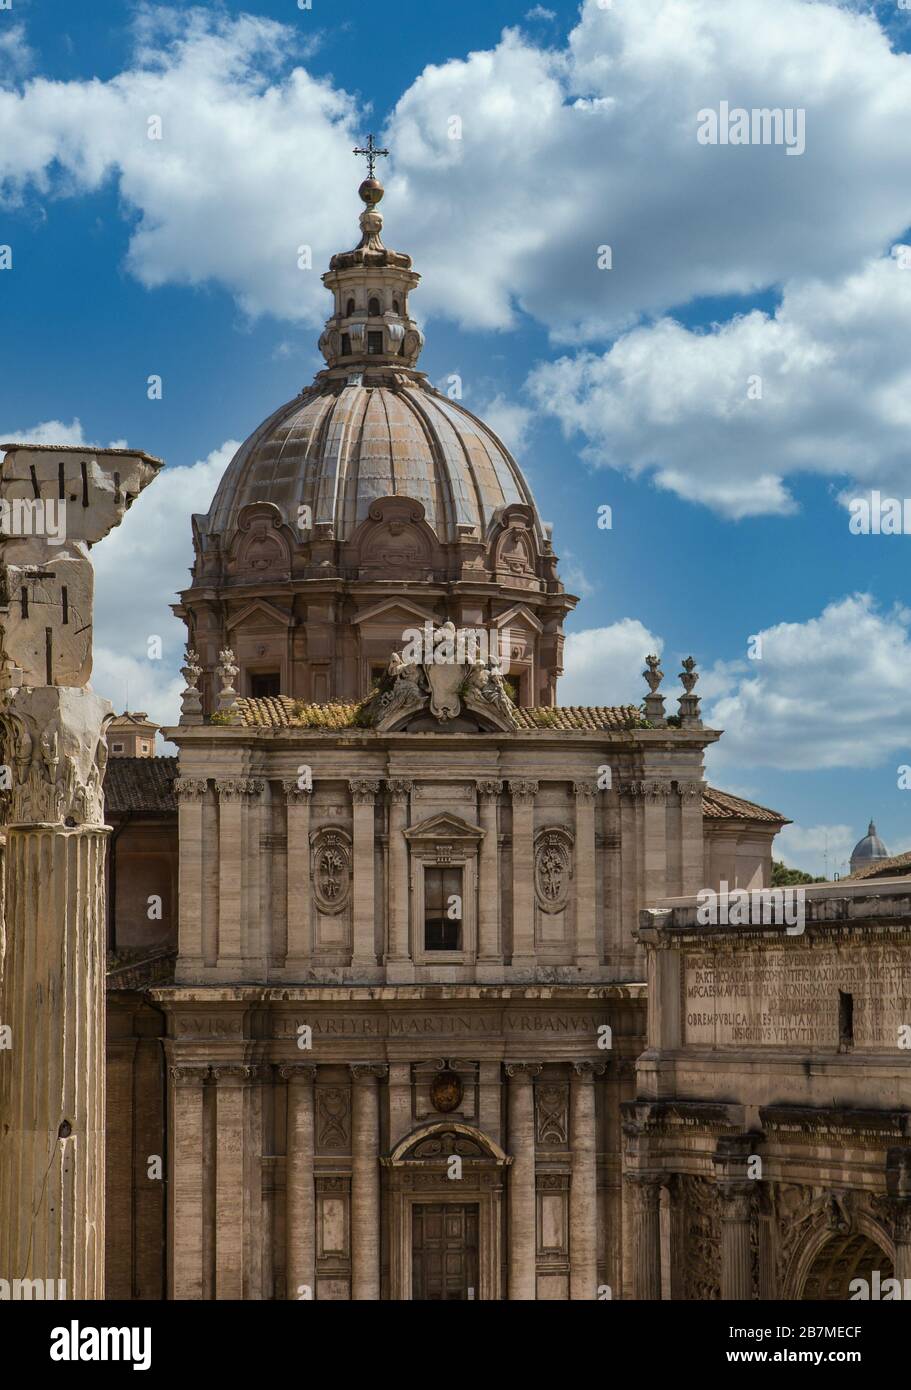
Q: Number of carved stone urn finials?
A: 4